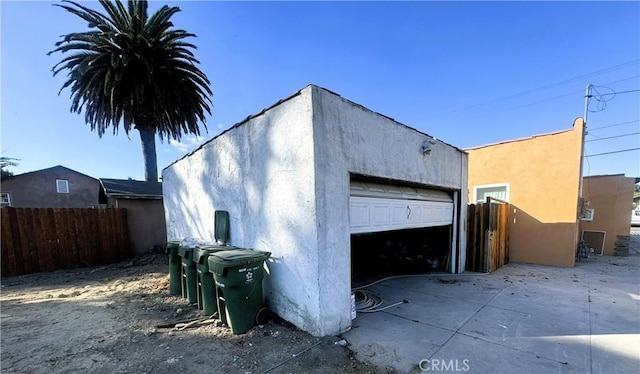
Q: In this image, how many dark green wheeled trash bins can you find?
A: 4